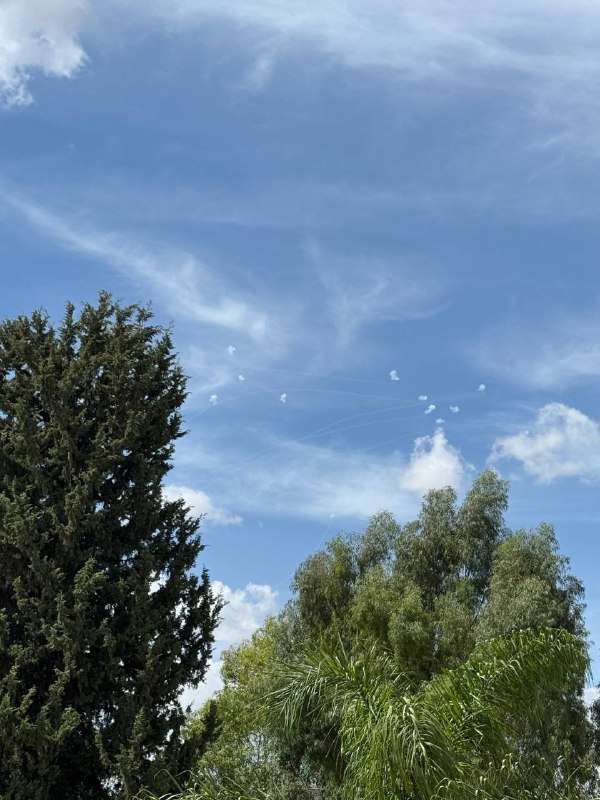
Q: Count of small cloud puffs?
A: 10